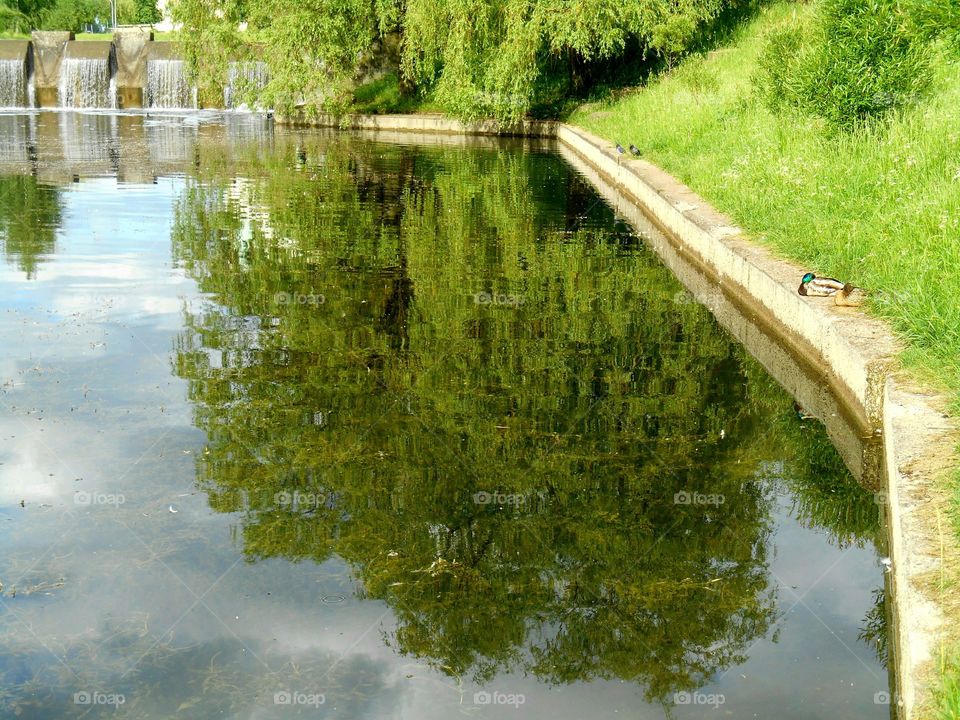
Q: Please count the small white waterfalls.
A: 4